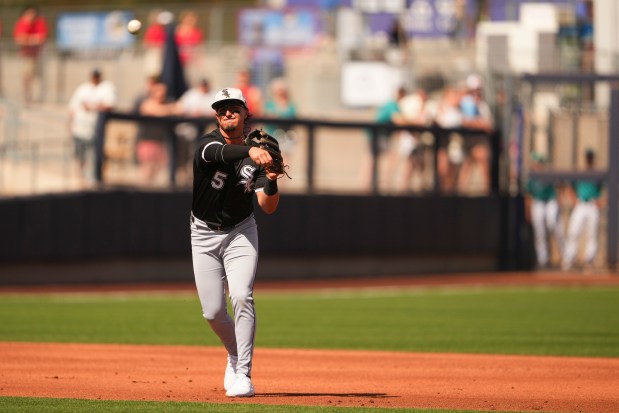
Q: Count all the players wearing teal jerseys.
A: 2